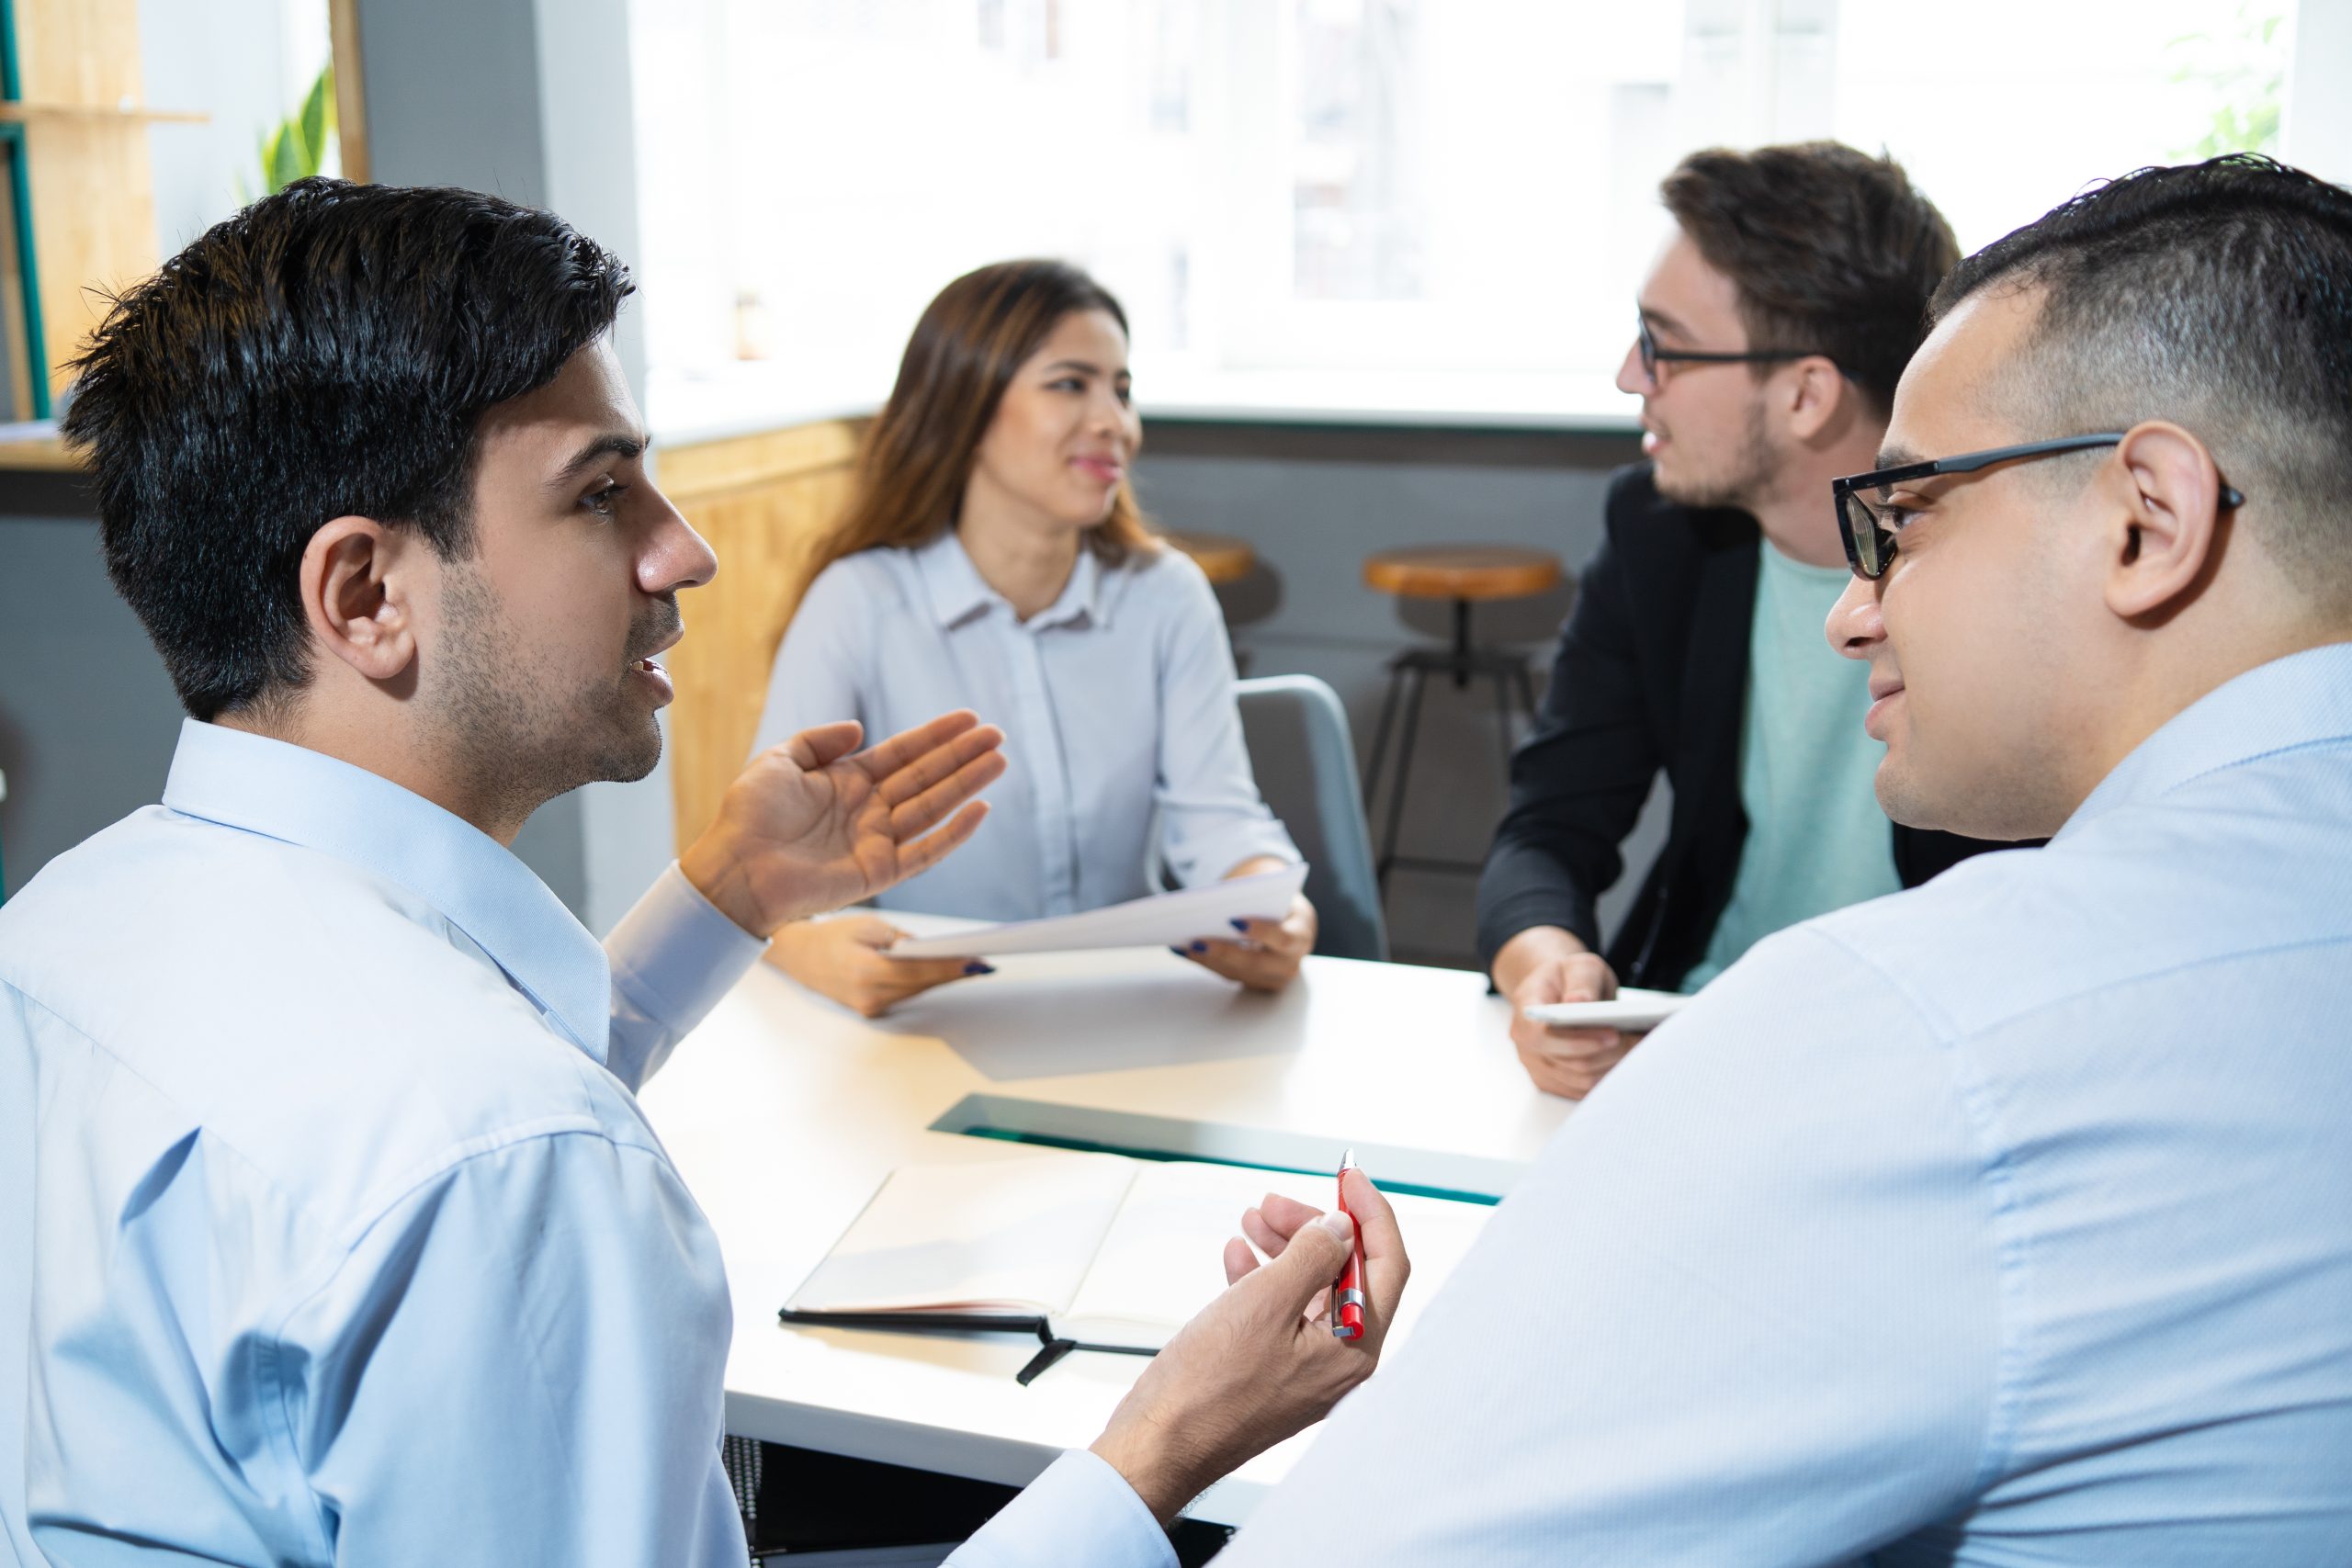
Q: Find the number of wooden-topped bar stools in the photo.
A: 2